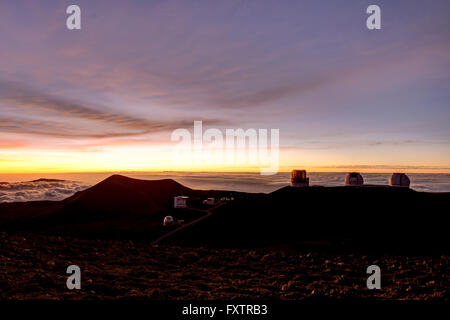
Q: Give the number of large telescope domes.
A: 3